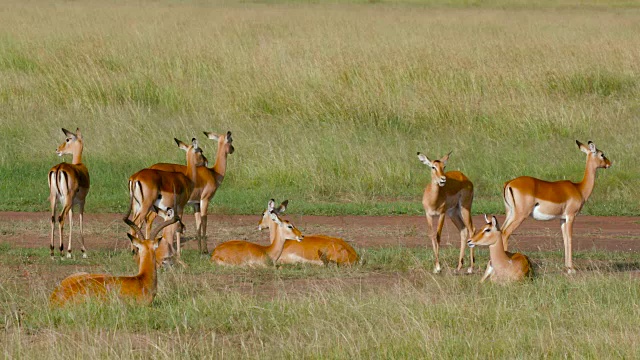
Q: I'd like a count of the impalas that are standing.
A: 5